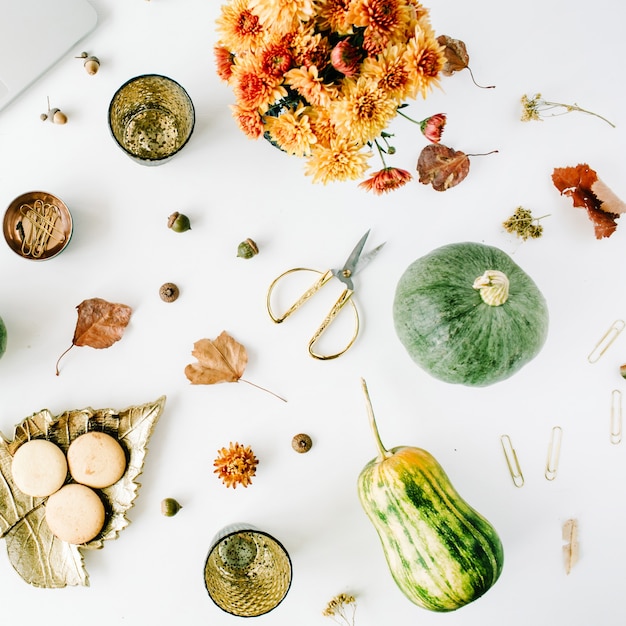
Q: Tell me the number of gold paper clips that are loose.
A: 4